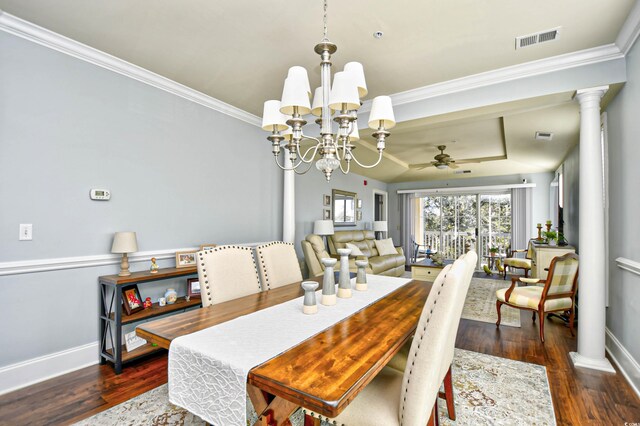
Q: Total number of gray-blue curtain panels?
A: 2